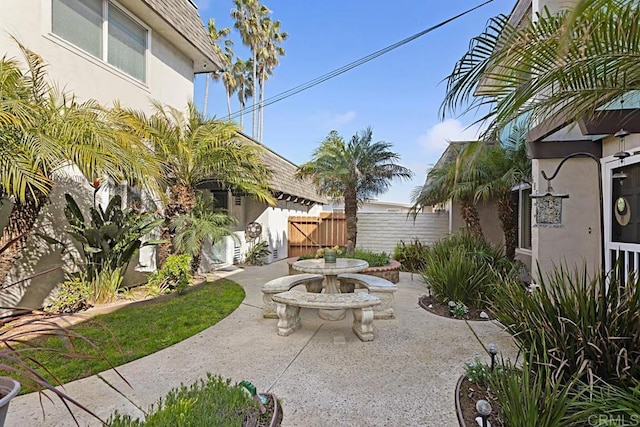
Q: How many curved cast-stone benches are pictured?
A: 3